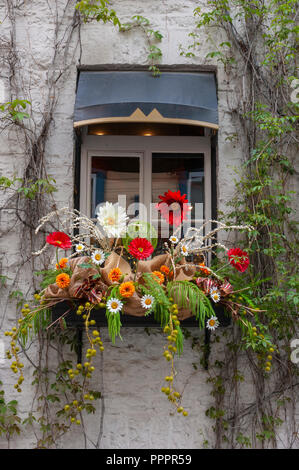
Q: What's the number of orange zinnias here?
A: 7